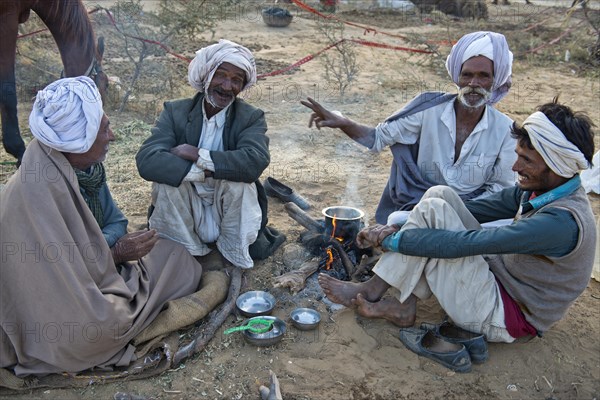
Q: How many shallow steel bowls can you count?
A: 3